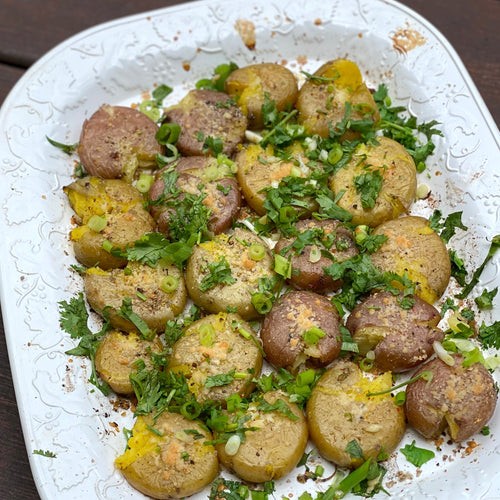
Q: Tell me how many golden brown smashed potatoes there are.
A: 13